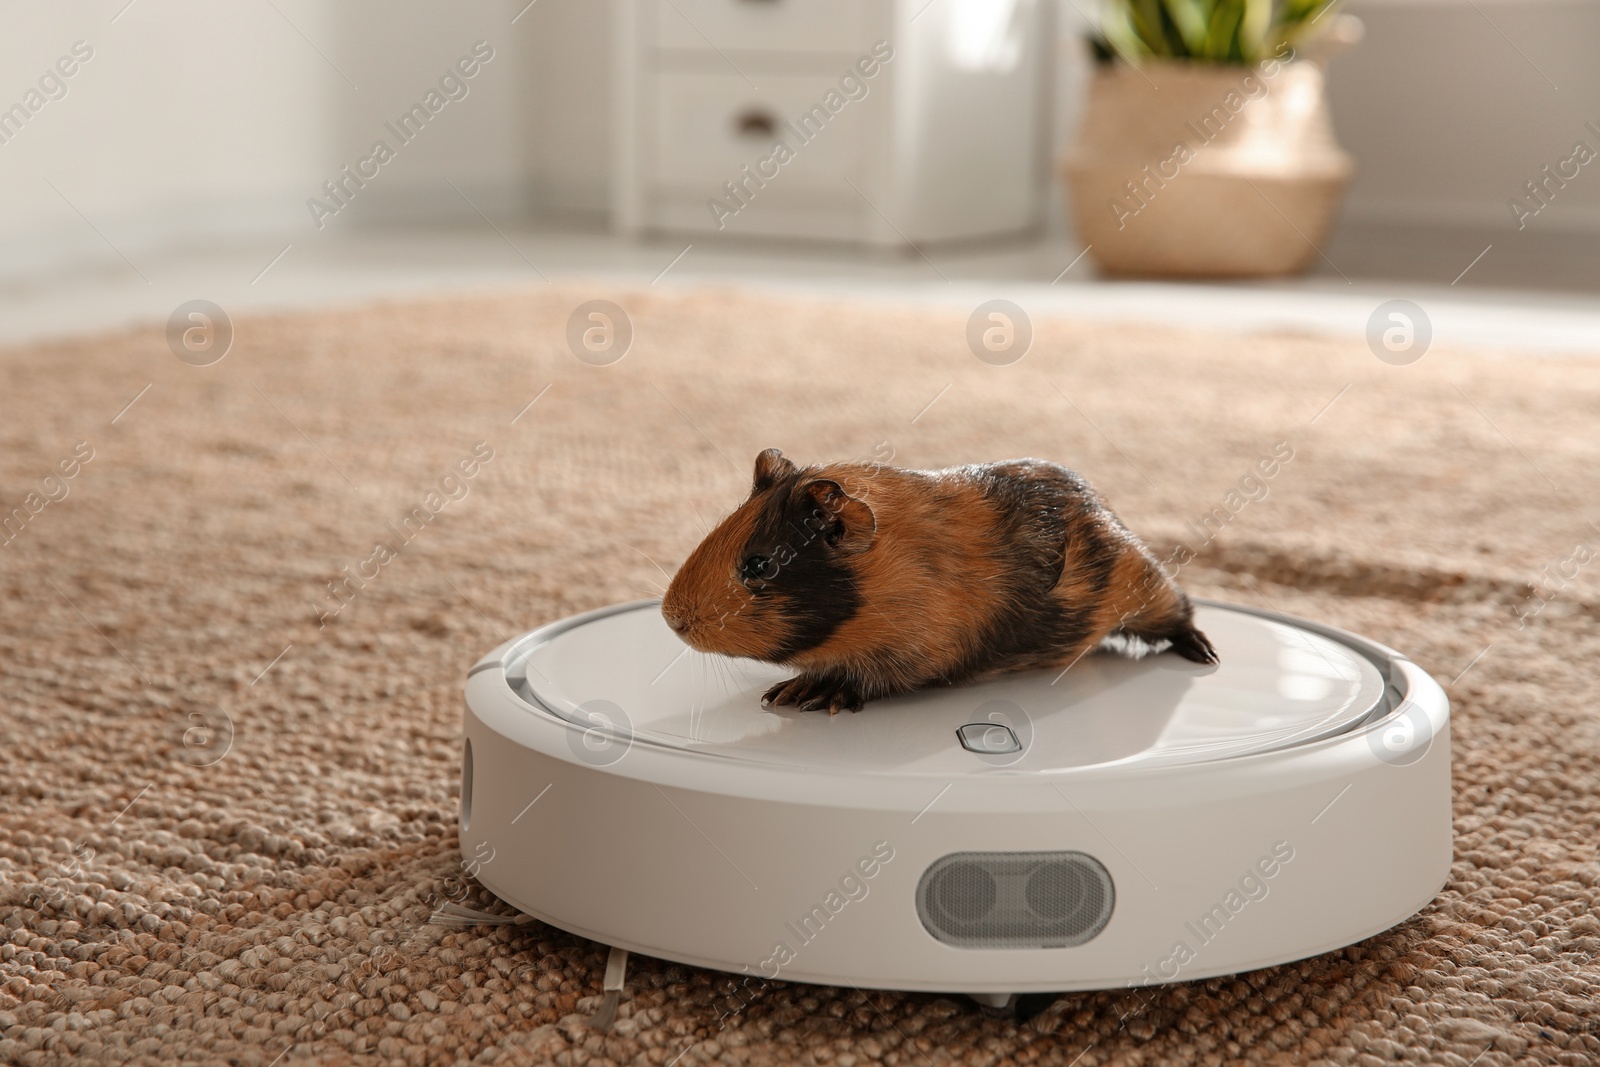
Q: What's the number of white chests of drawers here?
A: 1